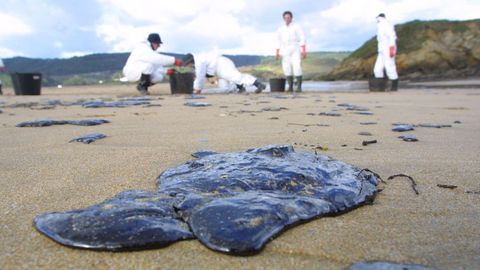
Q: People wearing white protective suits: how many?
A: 4